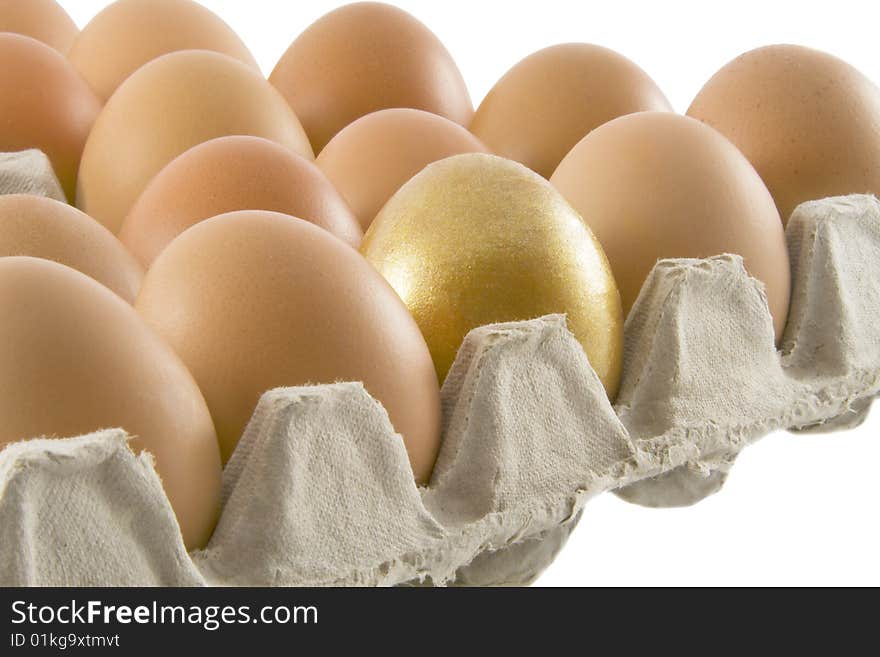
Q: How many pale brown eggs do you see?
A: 13